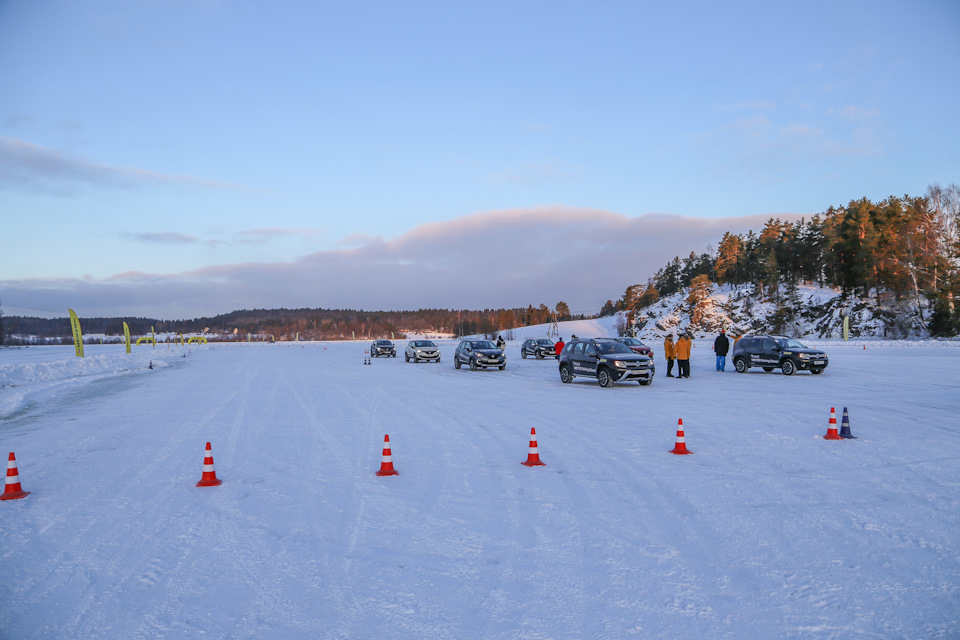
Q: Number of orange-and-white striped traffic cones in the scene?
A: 6